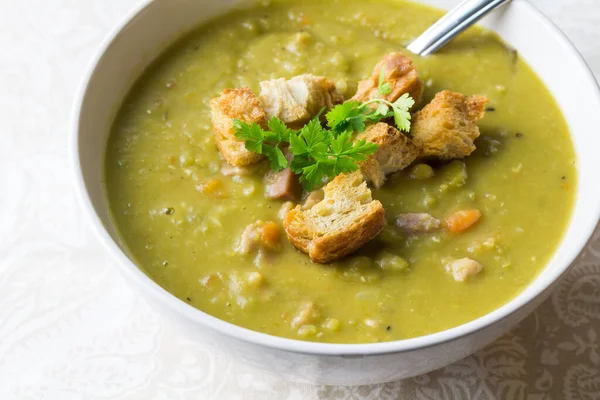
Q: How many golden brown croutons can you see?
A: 6